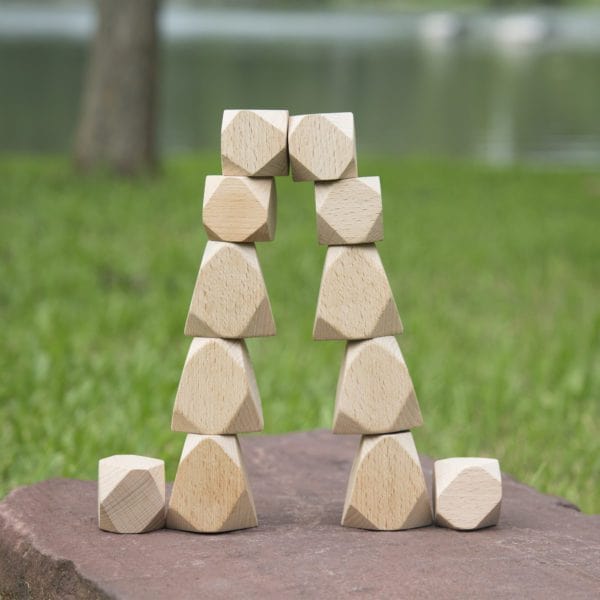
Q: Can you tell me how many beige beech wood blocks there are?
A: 12